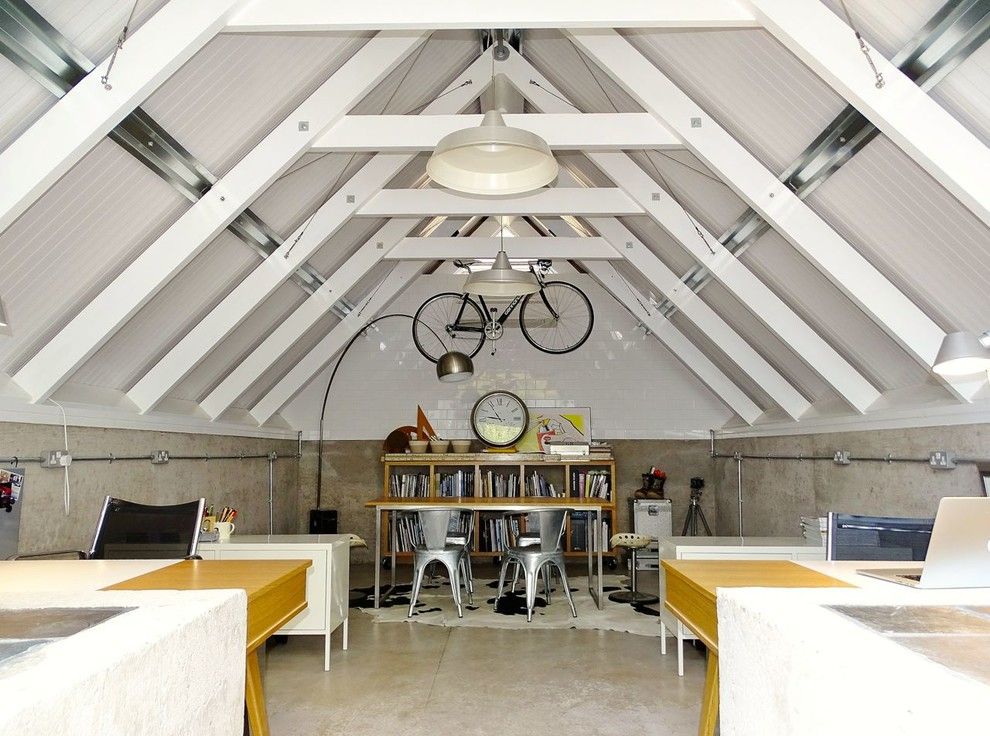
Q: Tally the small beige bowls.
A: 3